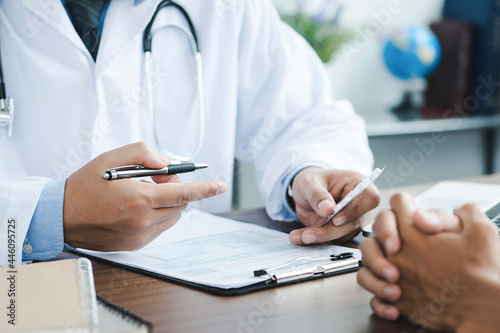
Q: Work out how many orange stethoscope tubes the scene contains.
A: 0